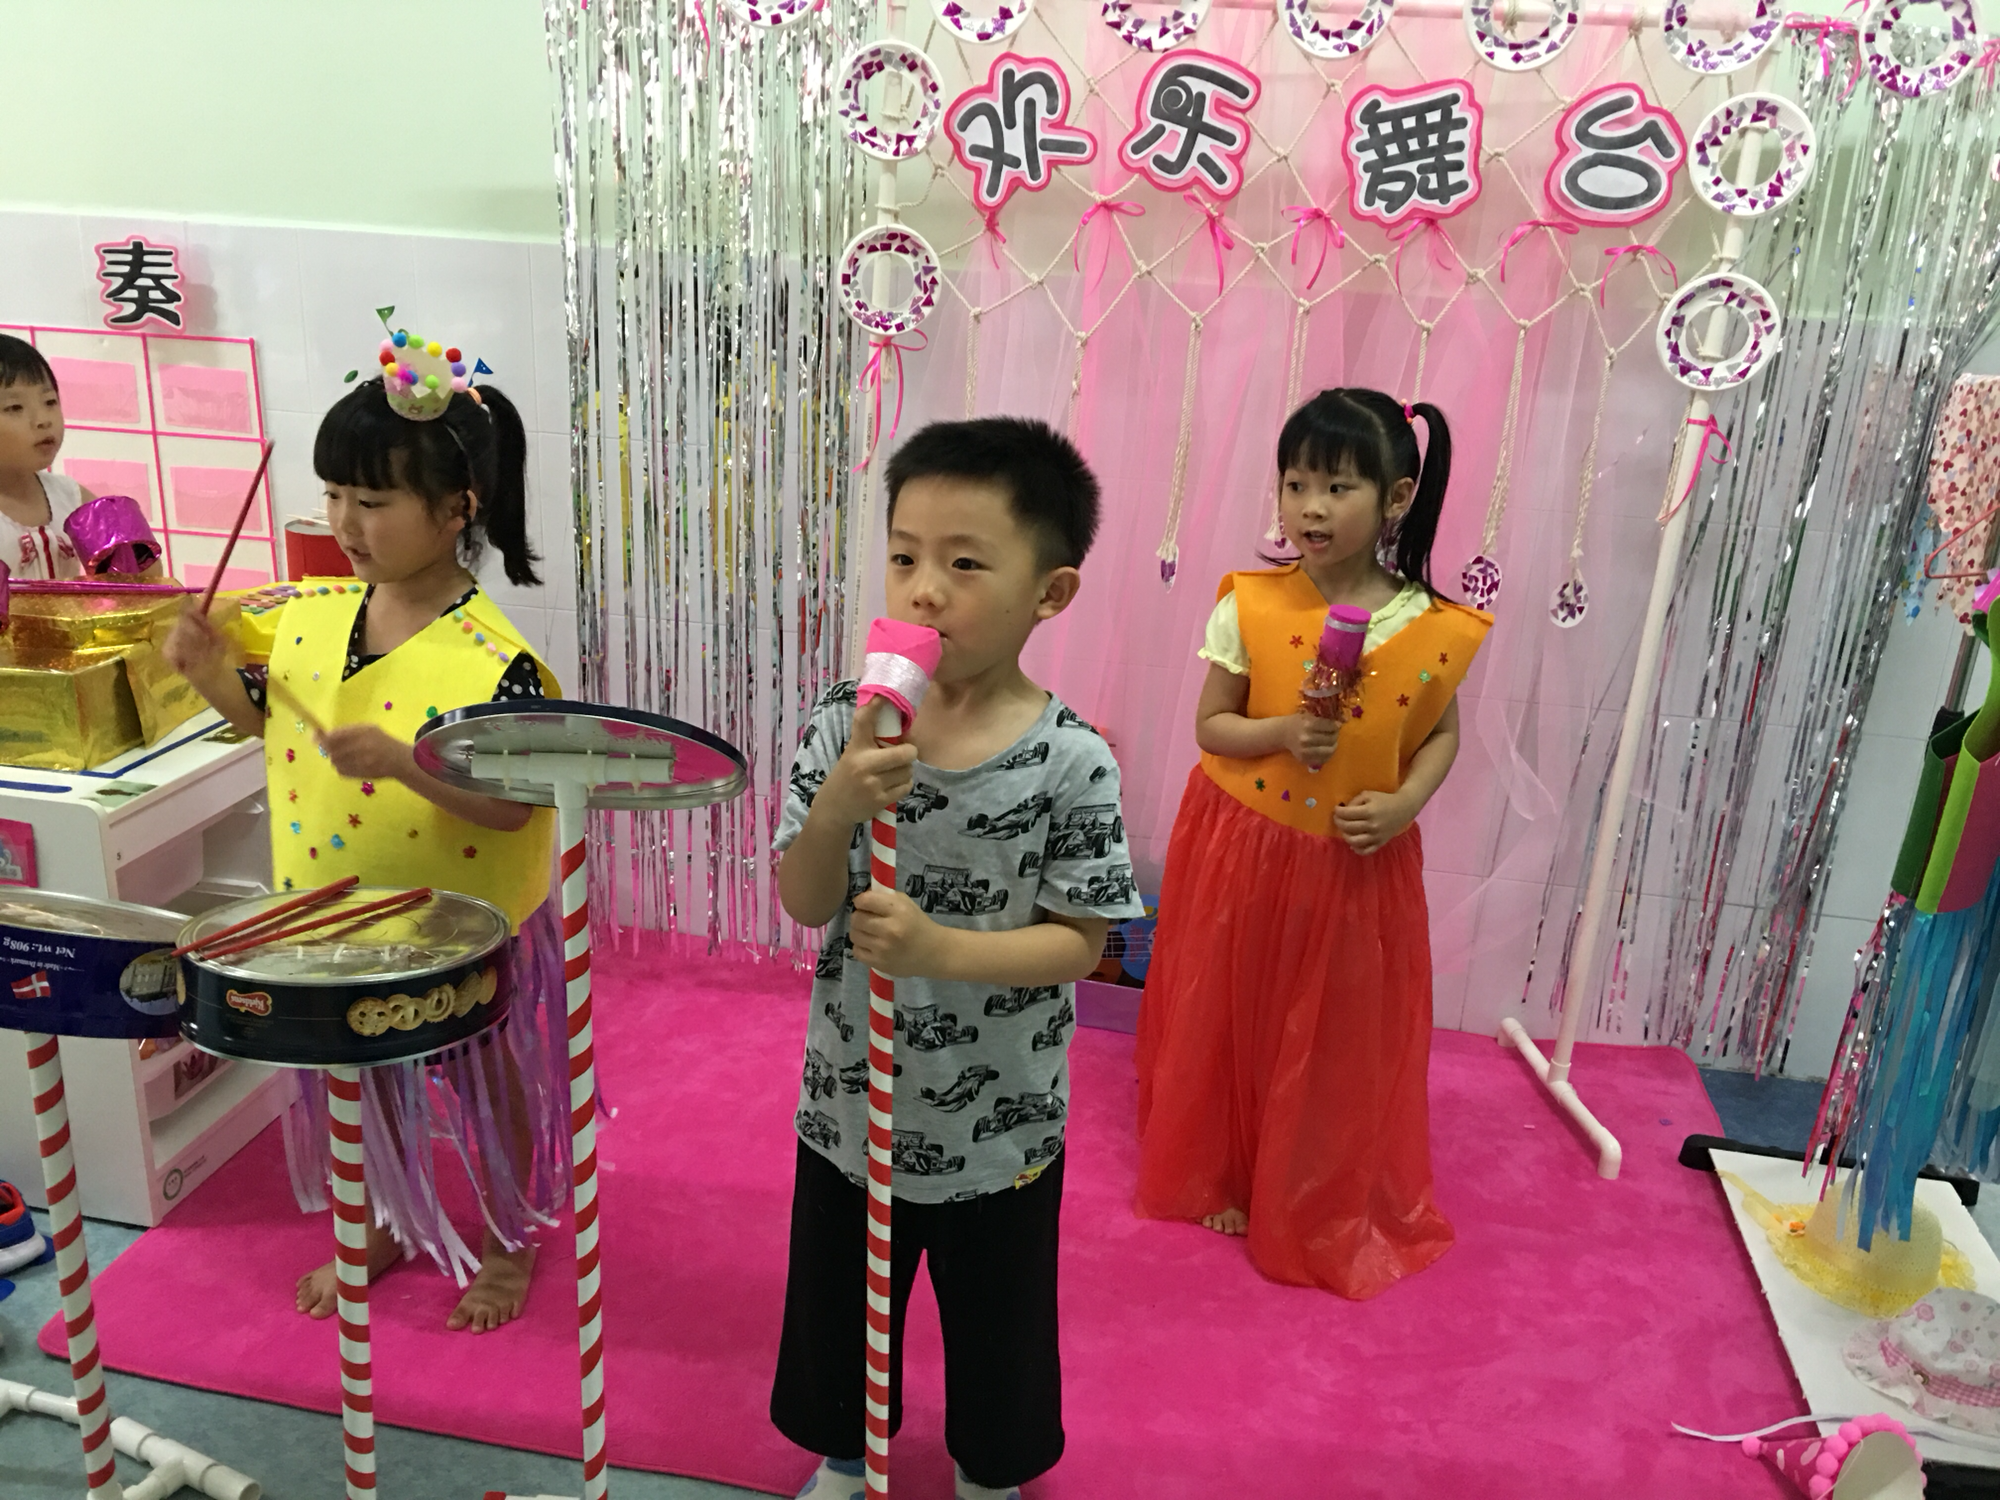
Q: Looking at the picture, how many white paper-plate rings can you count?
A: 11